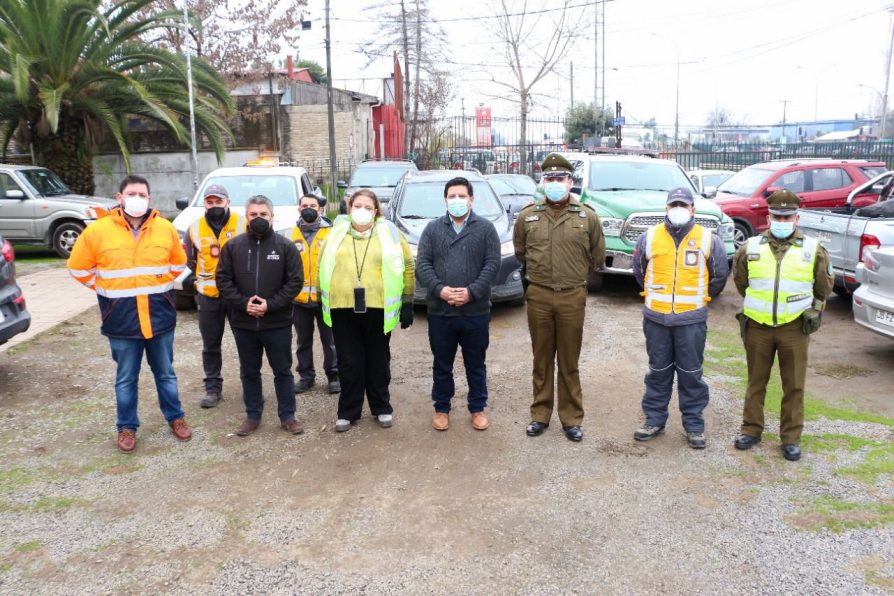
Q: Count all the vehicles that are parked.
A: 11